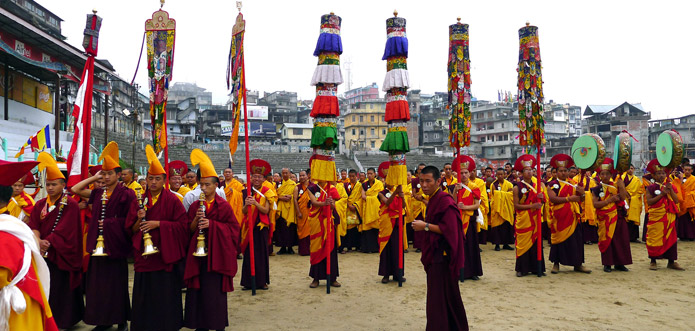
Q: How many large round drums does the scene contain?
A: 3